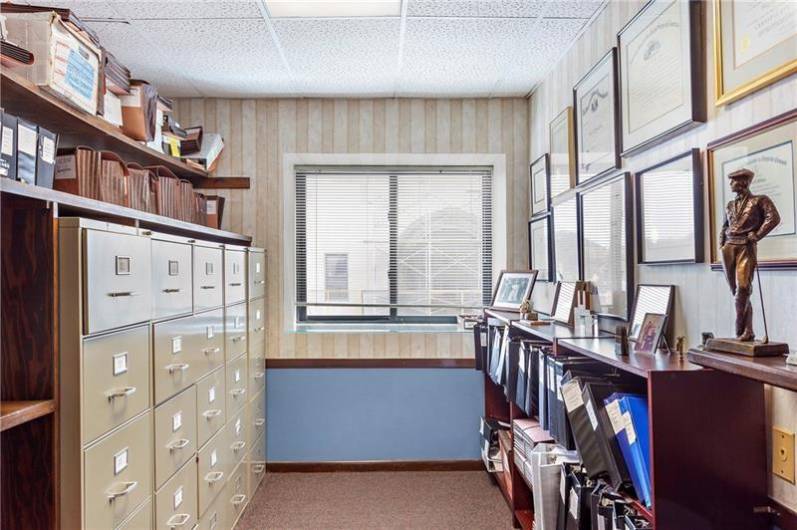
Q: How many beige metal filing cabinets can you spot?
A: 5